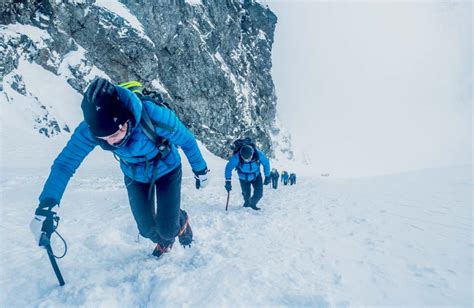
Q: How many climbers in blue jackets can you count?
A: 2